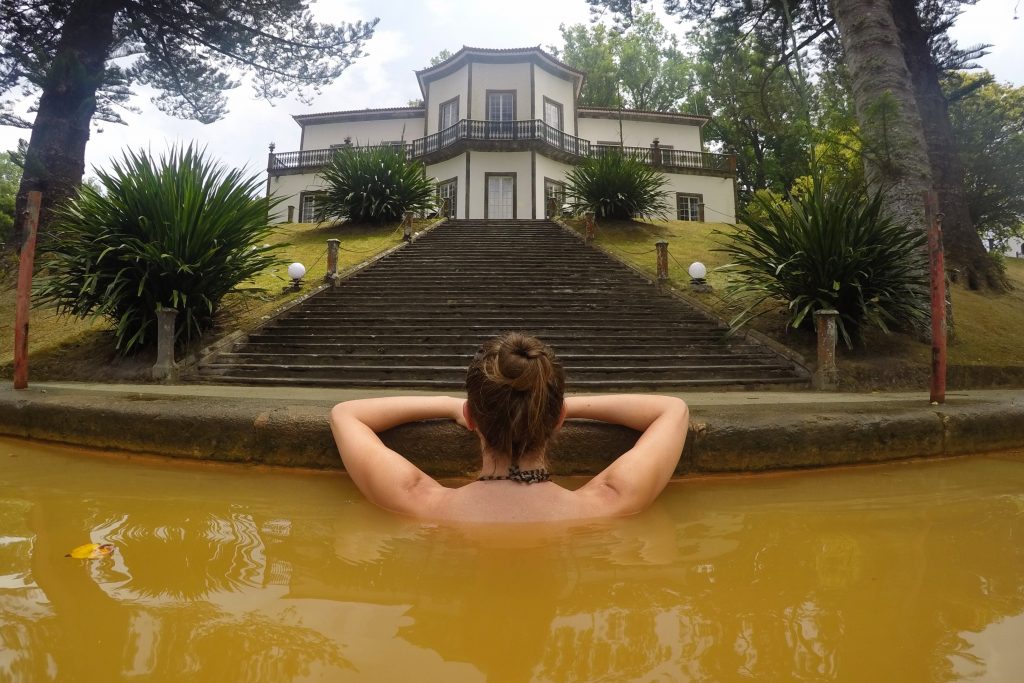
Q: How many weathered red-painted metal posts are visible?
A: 2